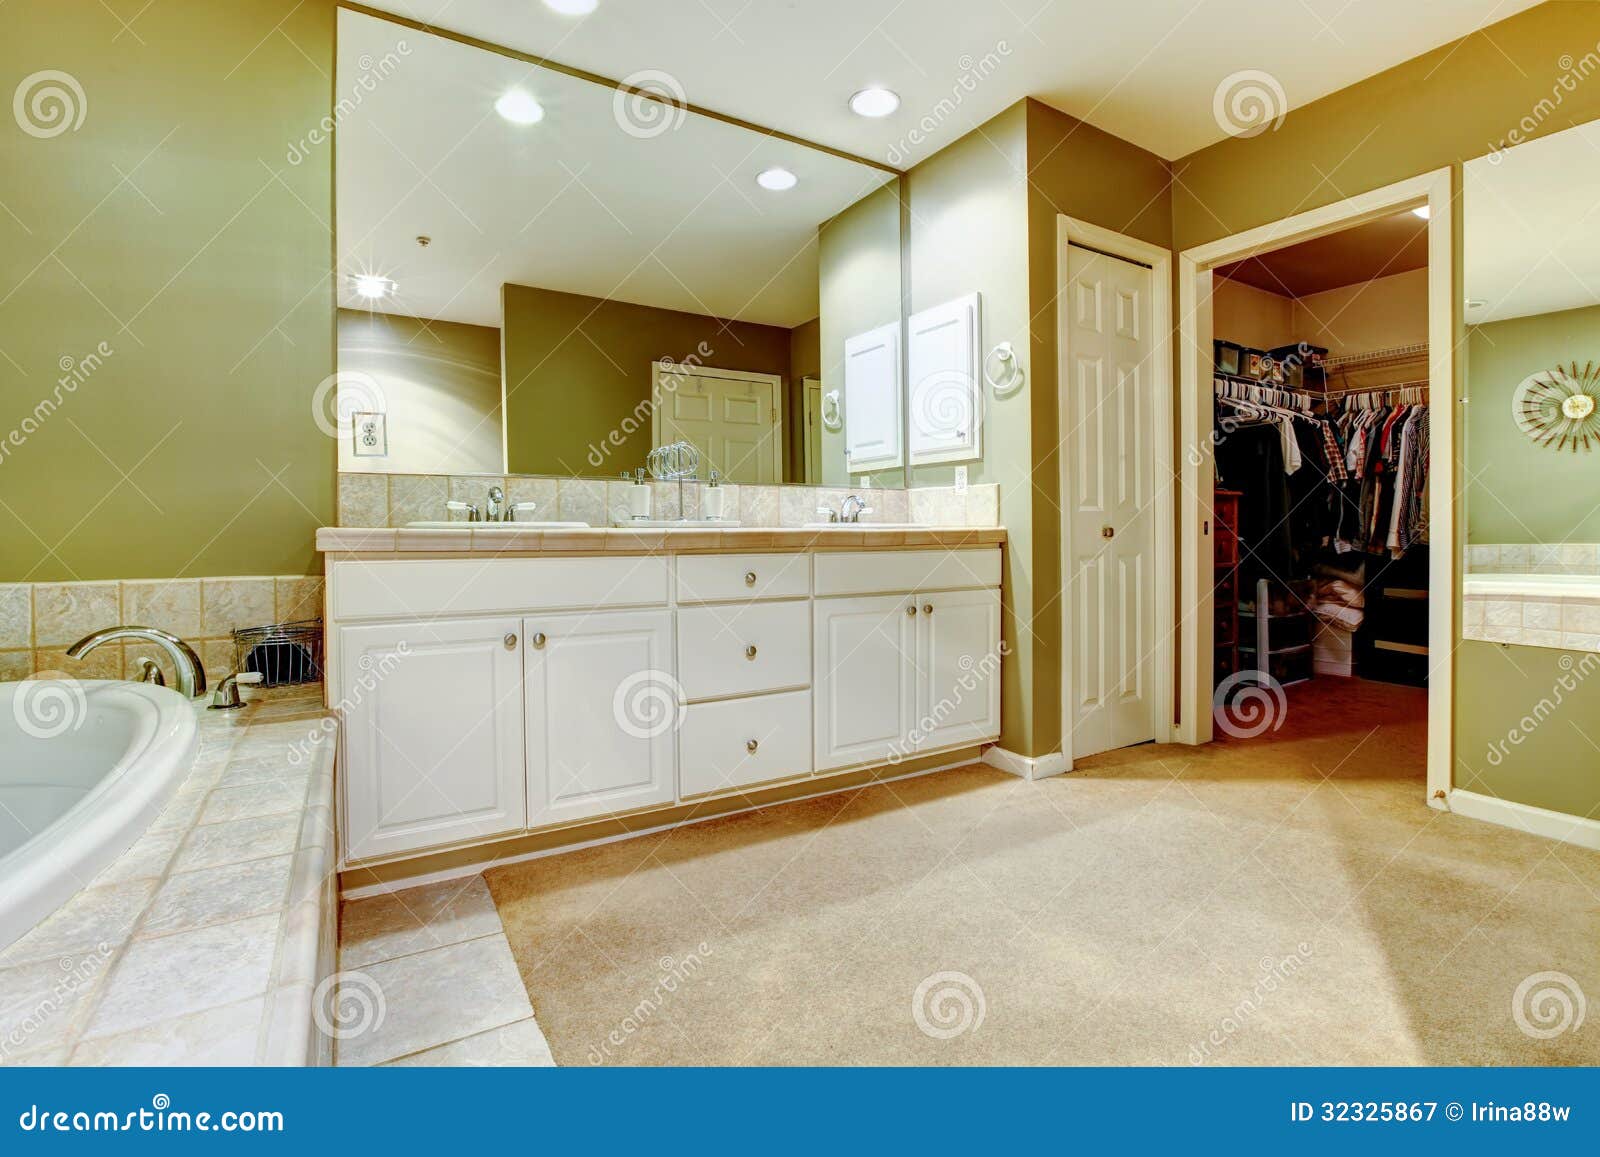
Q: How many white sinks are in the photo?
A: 2